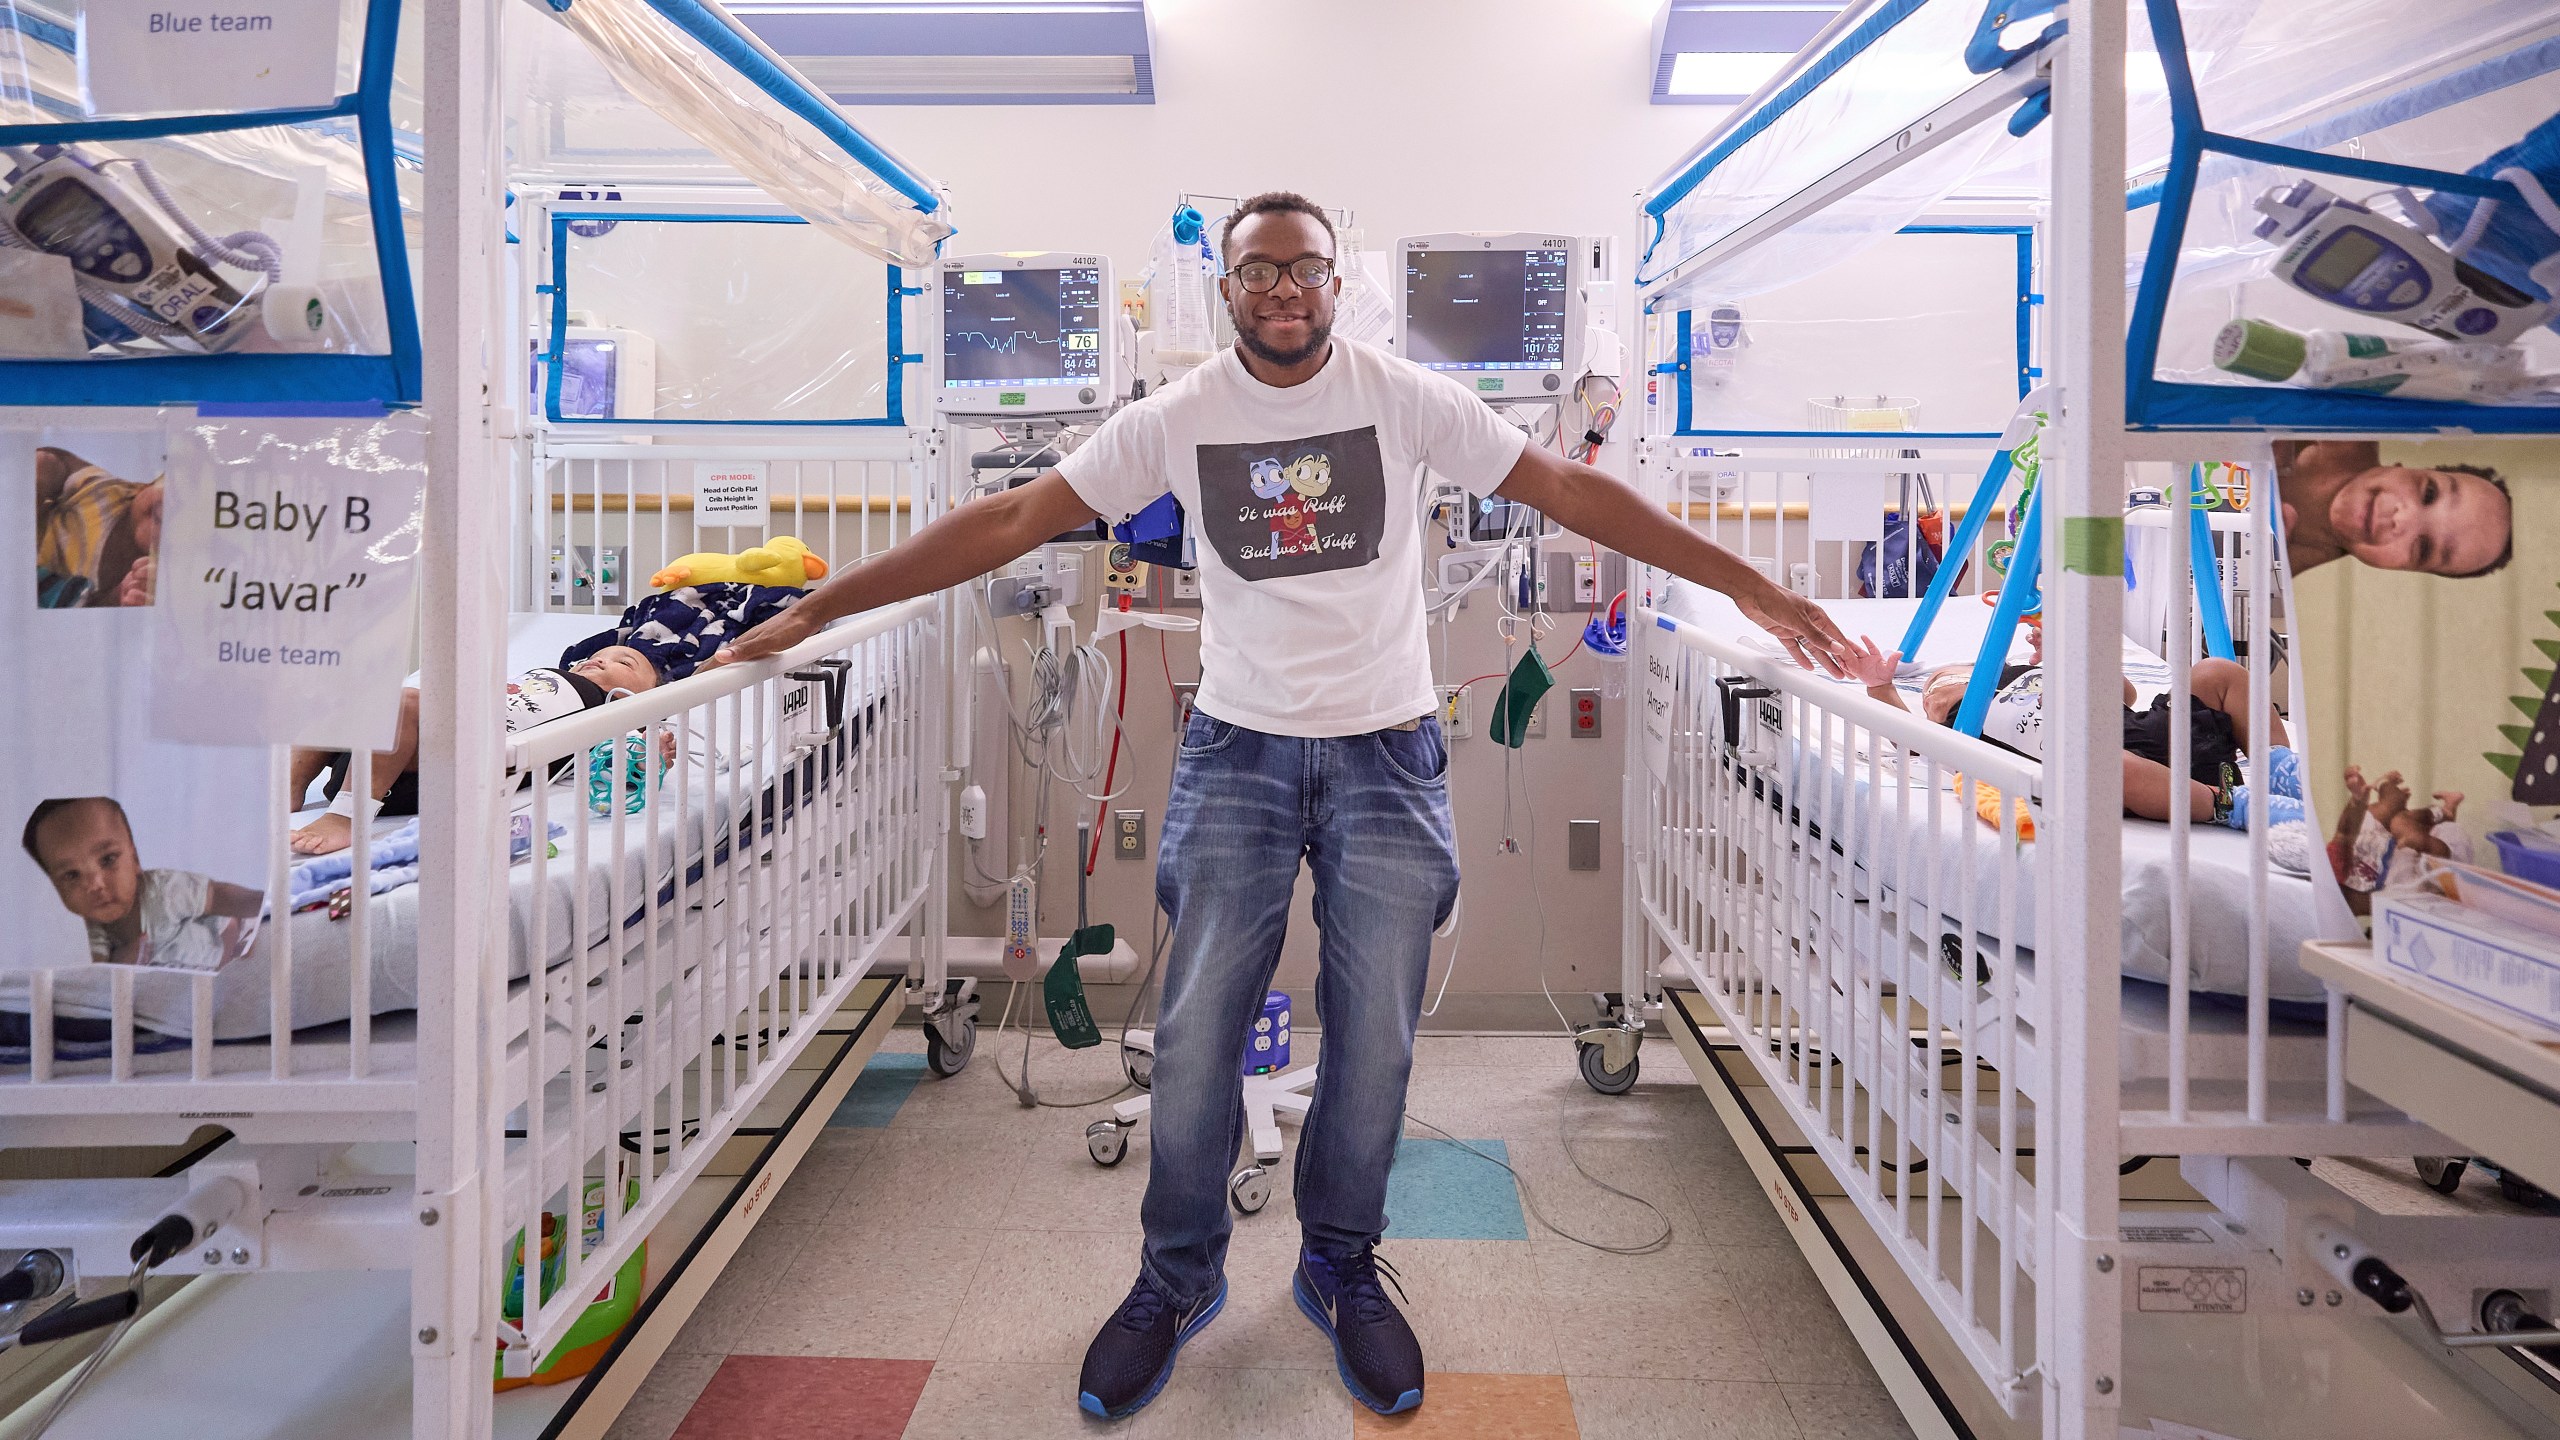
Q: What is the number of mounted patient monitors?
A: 2